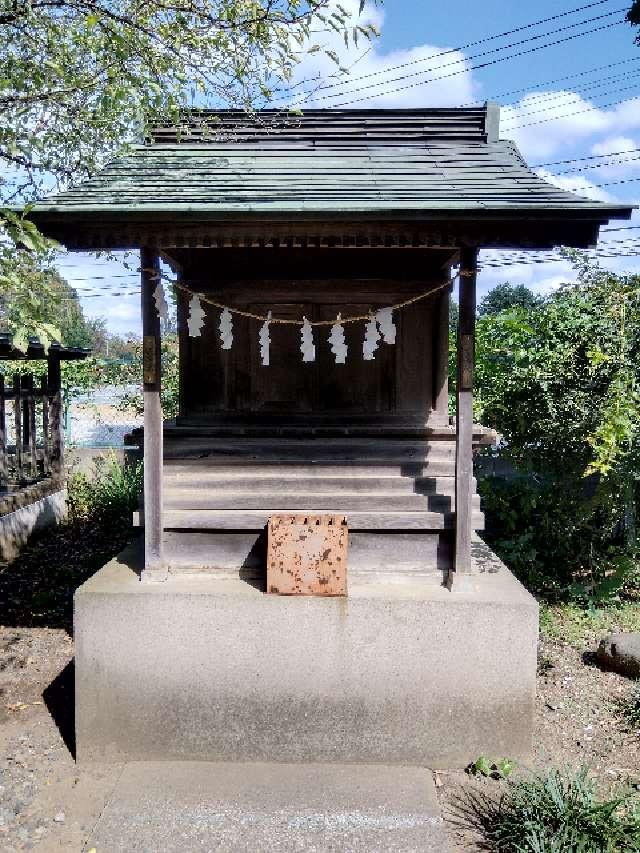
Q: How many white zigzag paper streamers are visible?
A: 8